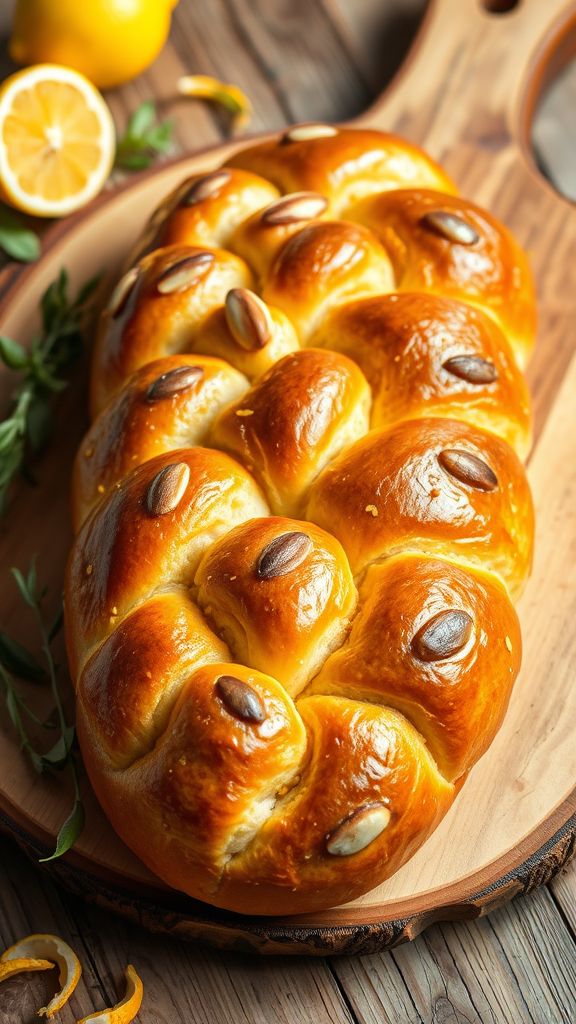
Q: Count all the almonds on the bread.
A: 15